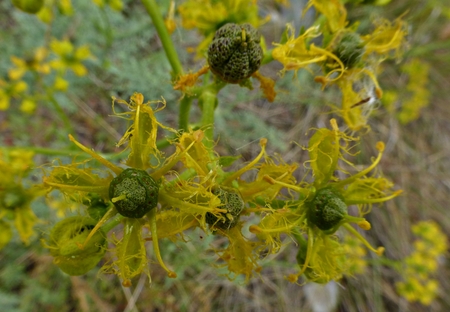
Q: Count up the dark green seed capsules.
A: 5